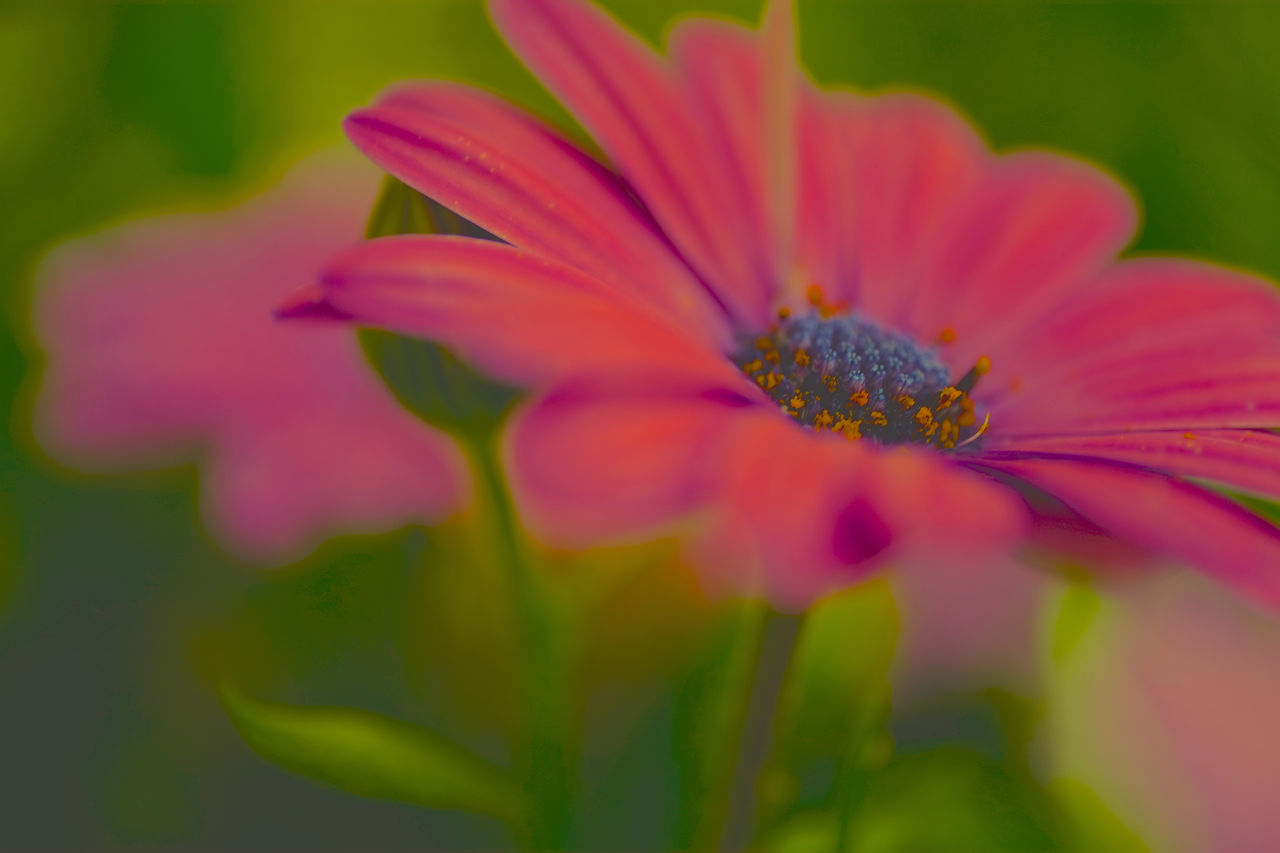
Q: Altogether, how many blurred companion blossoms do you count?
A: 2